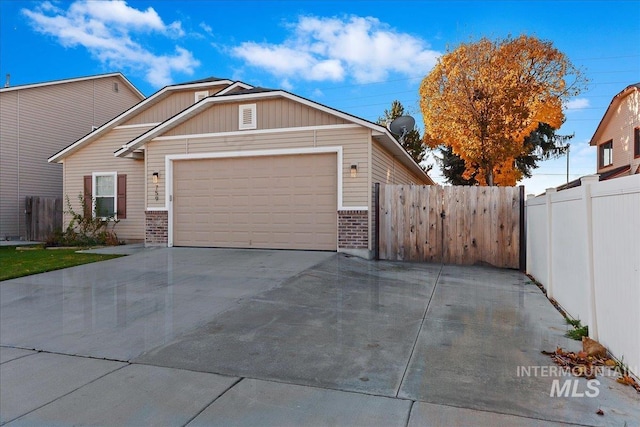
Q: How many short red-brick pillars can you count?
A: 2